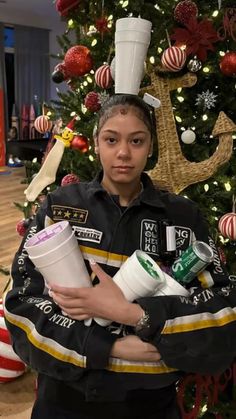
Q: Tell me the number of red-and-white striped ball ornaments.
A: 4